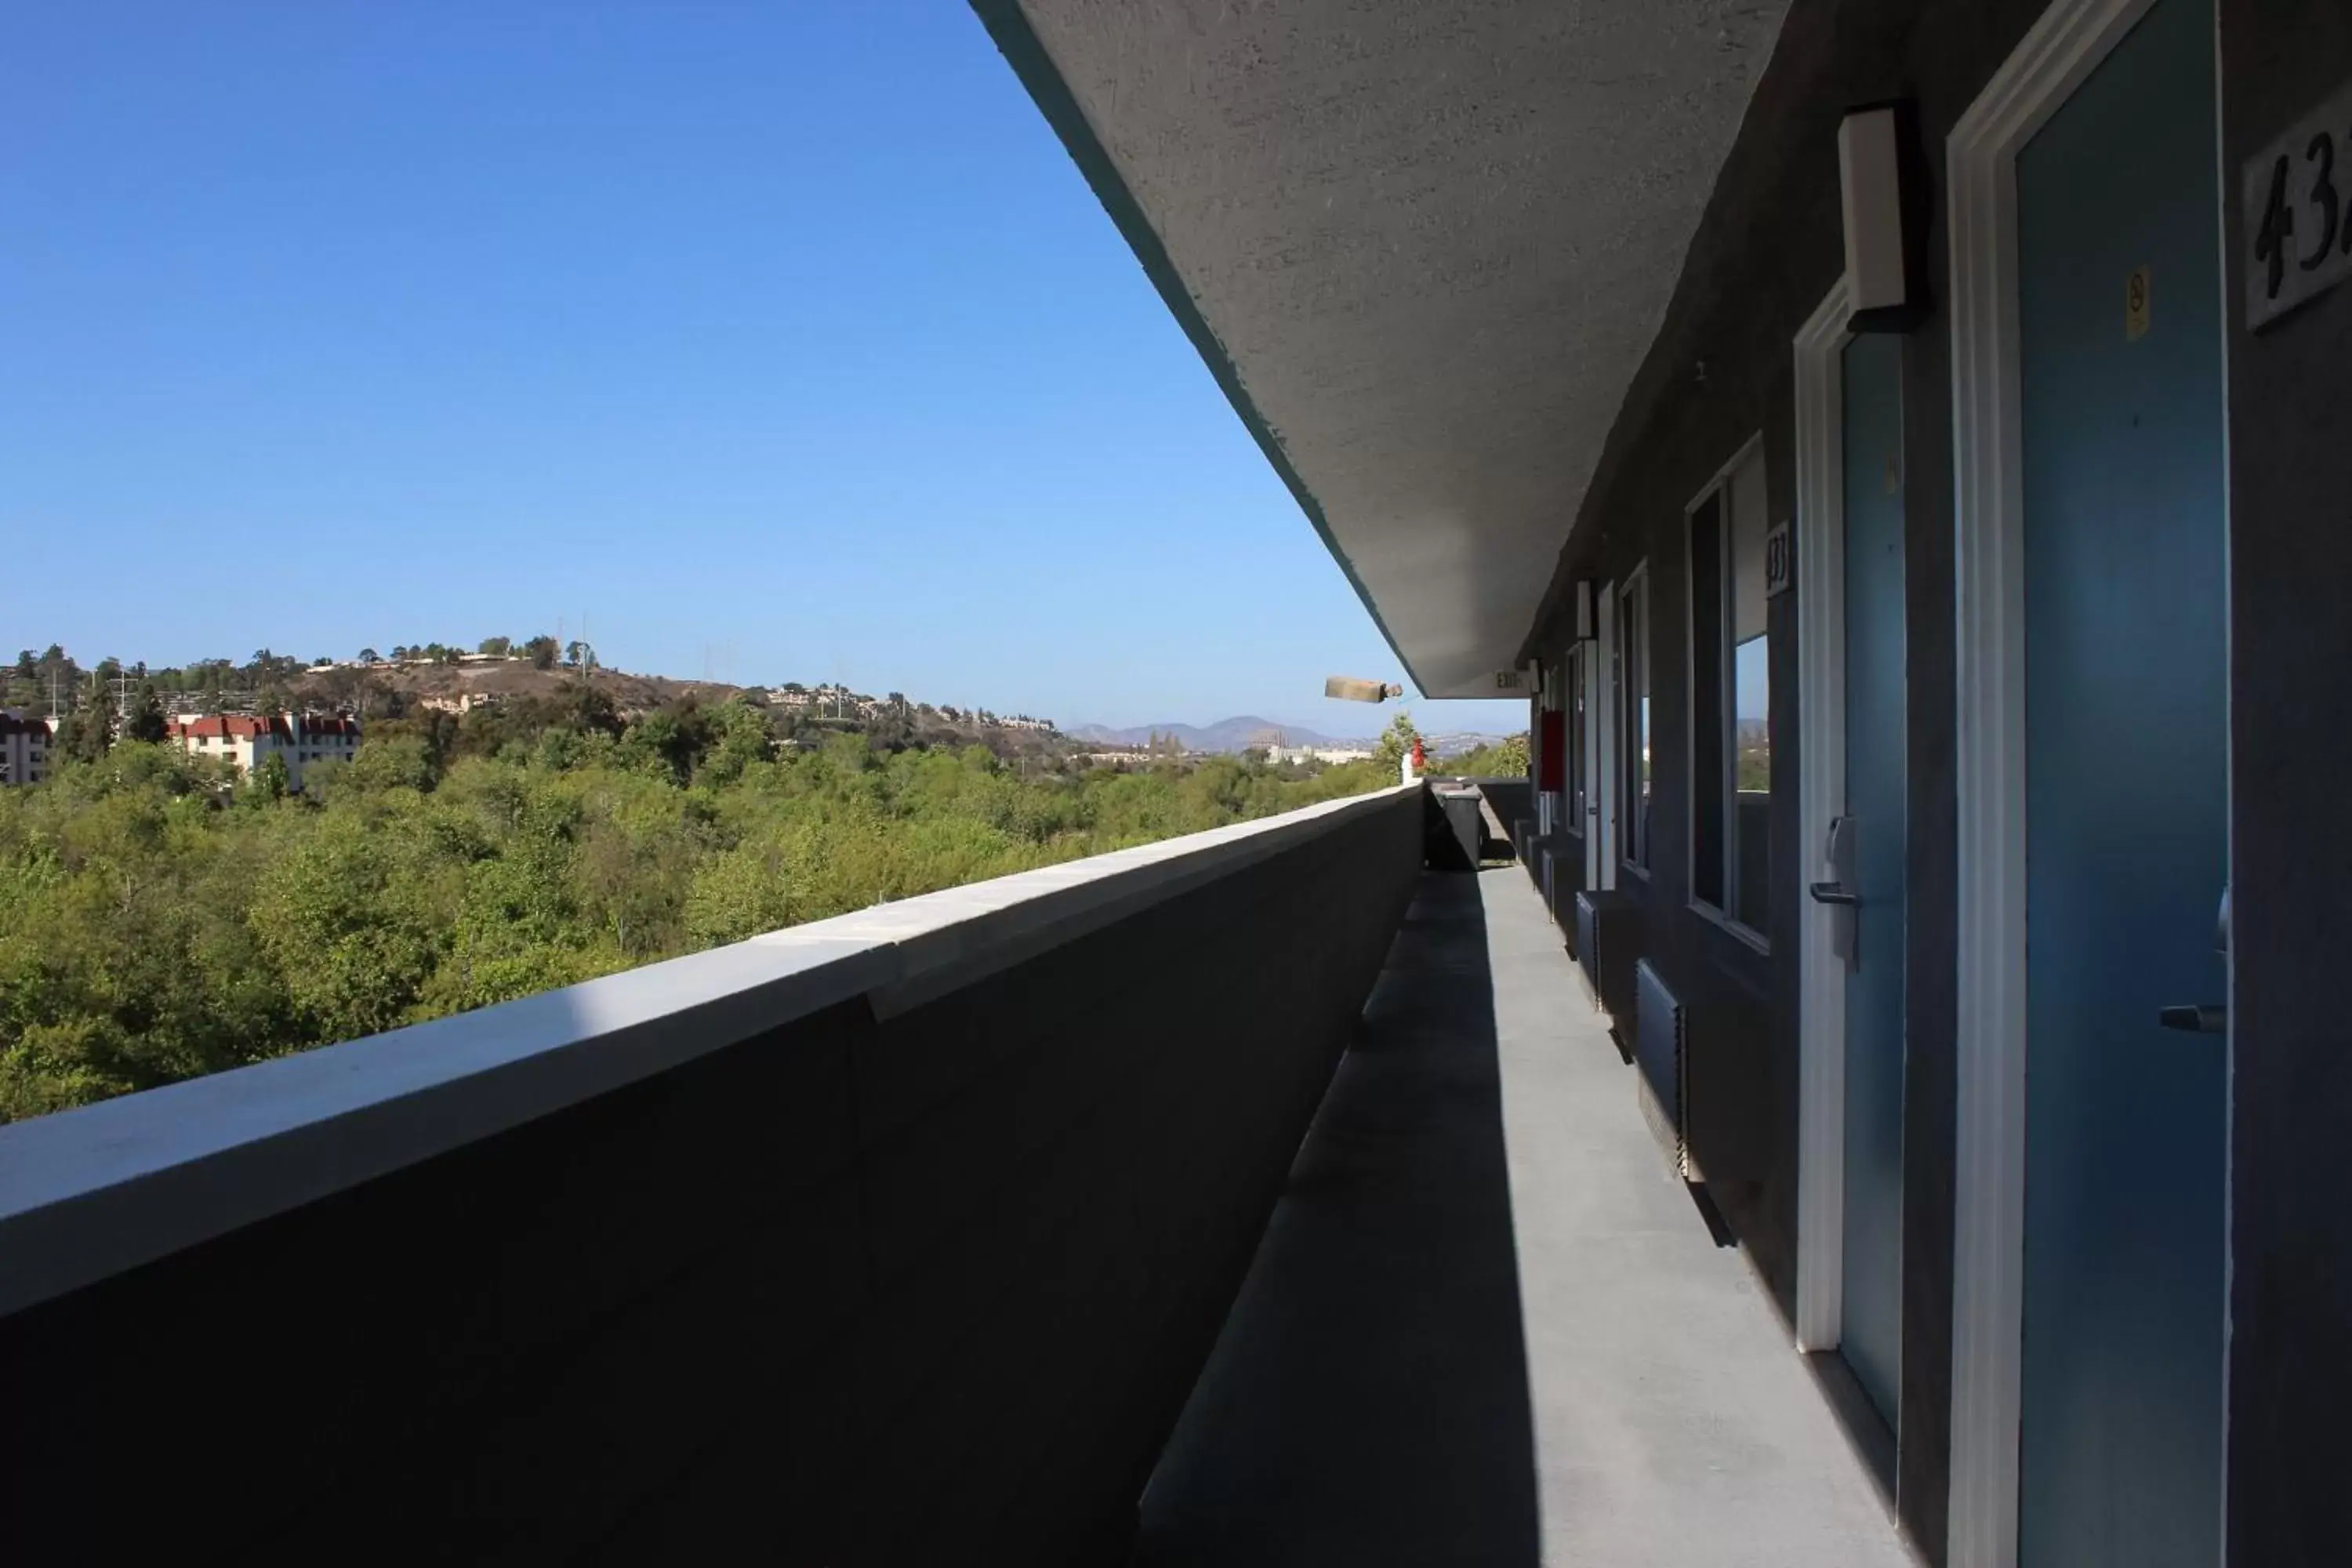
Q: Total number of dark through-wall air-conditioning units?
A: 5